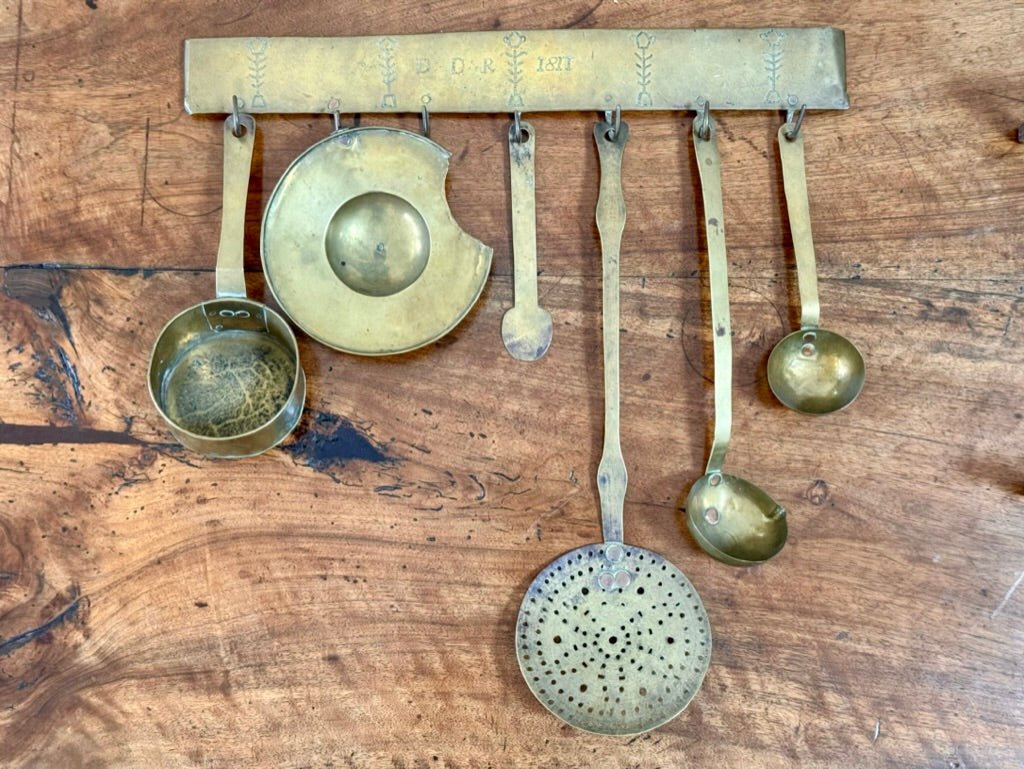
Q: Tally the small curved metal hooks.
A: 7